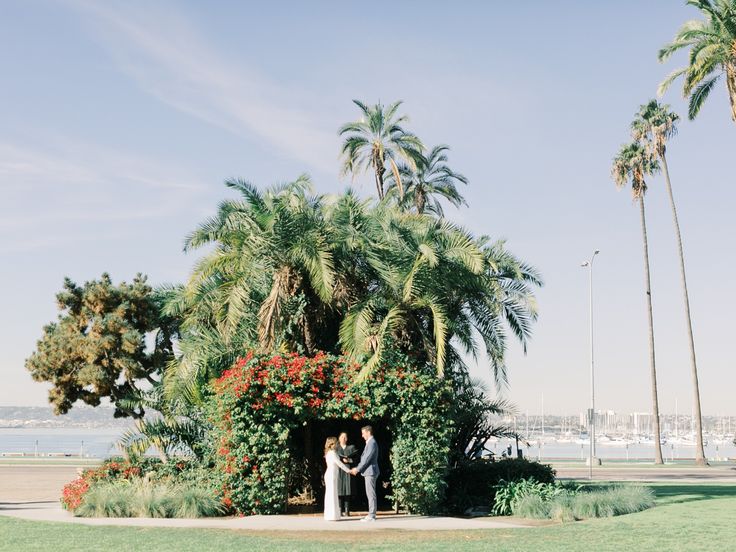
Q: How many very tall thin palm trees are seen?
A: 2